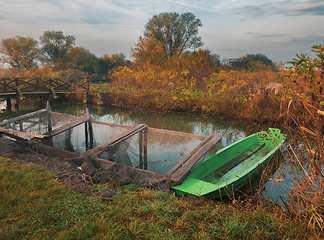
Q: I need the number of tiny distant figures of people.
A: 0